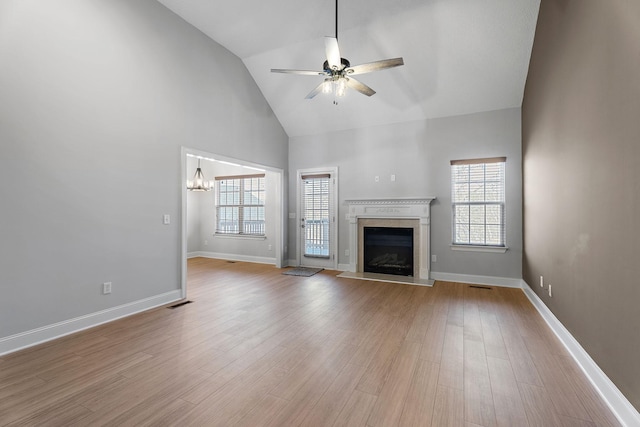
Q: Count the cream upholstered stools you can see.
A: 0